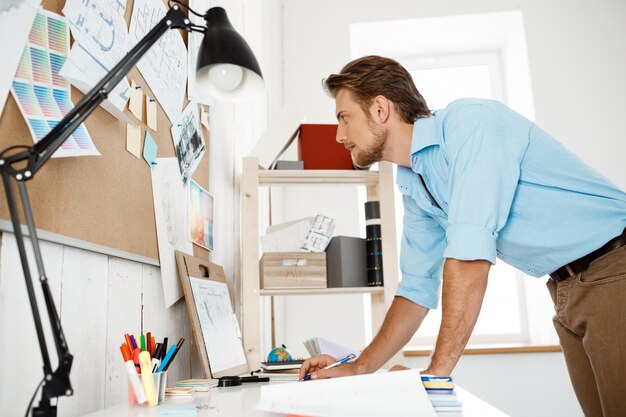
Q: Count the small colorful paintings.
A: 1